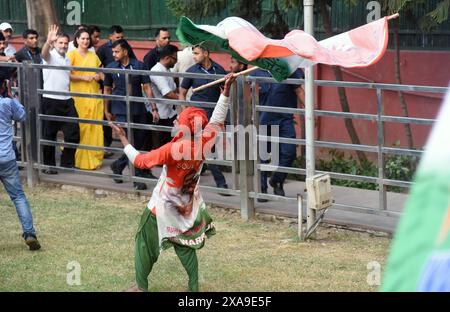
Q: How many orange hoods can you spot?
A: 1